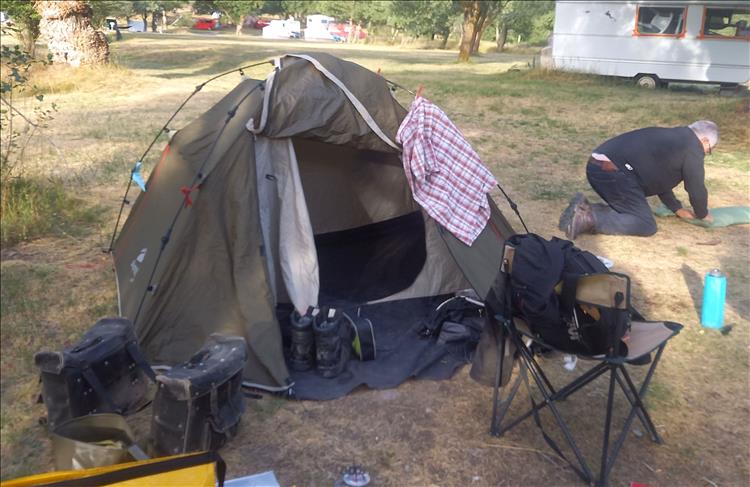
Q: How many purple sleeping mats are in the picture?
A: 0